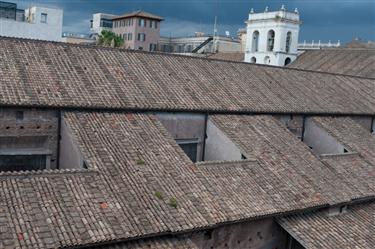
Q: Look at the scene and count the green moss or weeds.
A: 3